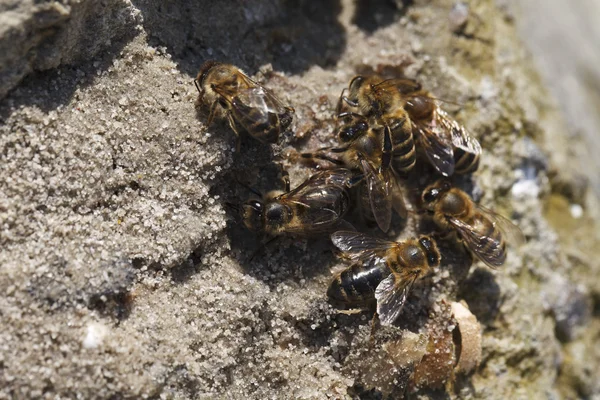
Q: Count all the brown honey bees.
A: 7